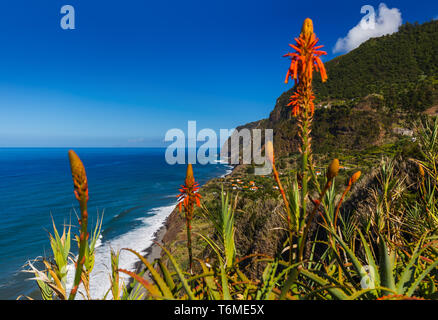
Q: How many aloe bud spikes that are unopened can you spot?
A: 5